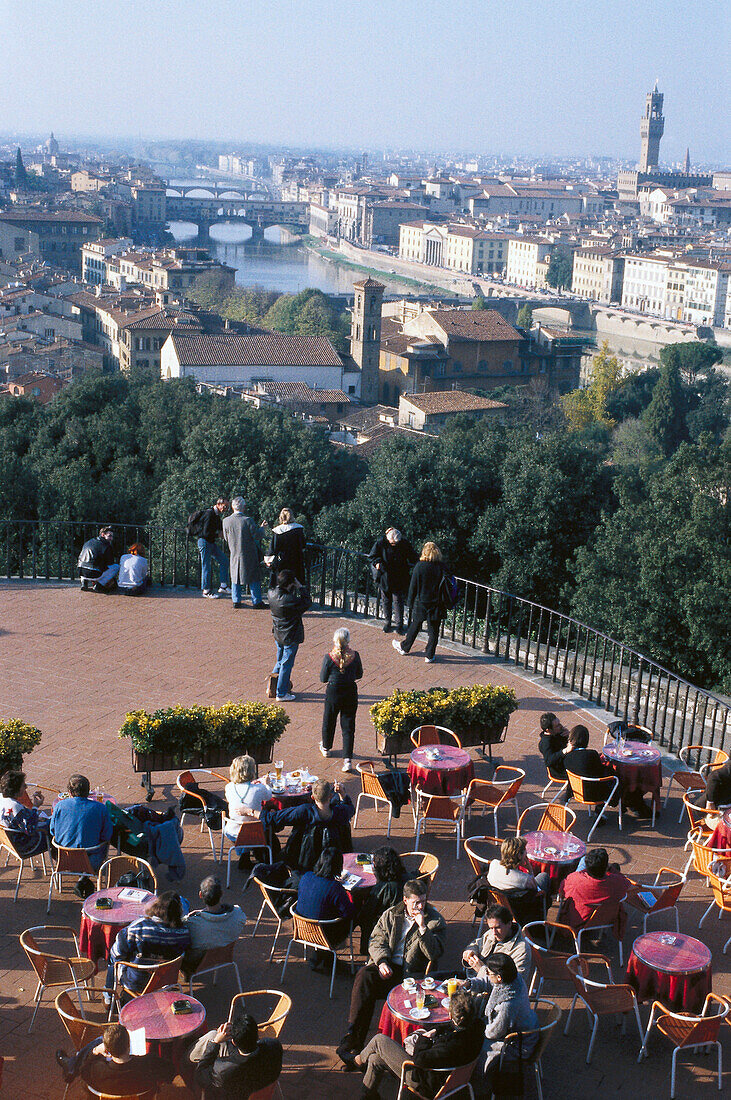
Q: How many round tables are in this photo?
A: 11